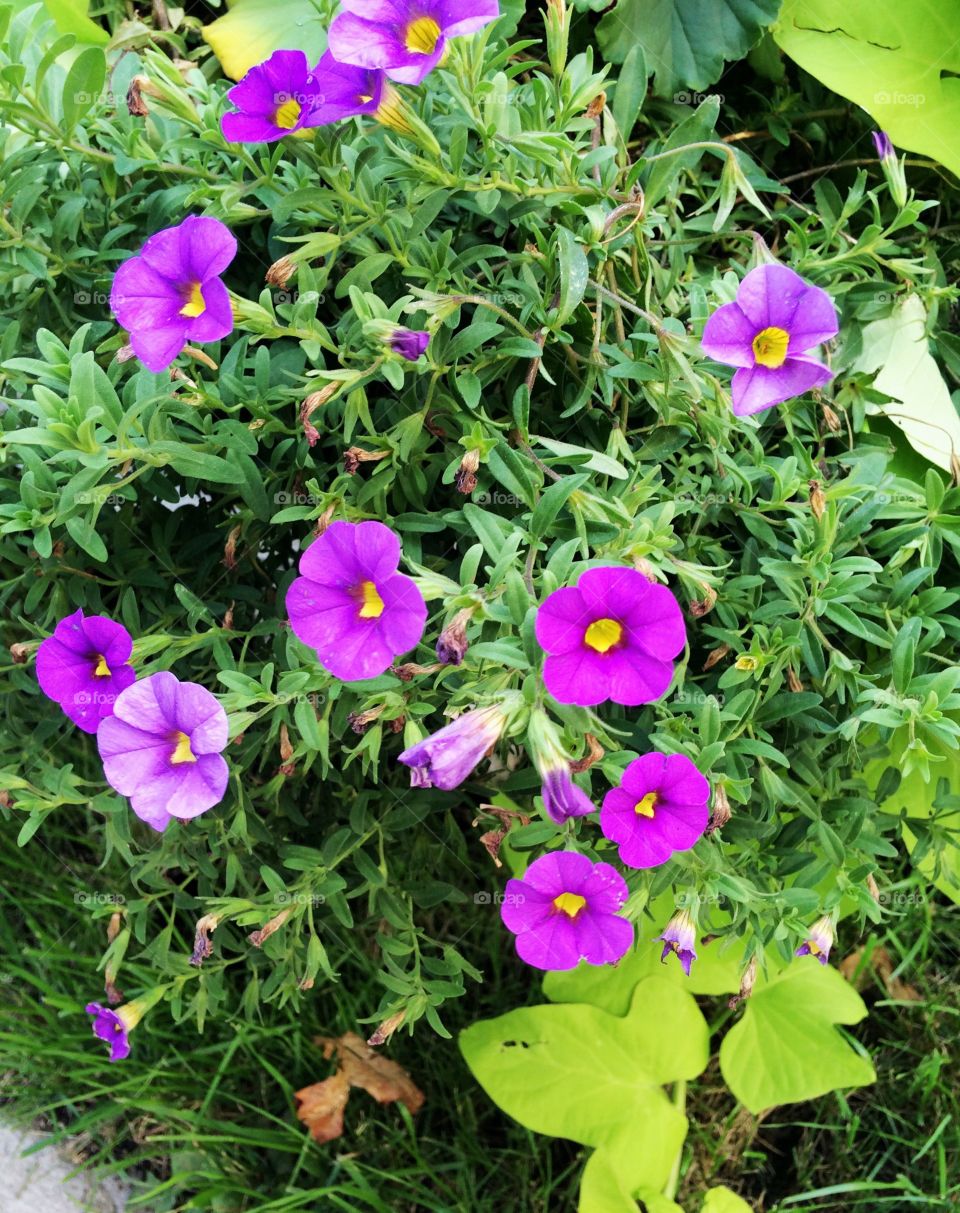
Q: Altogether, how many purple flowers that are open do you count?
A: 12